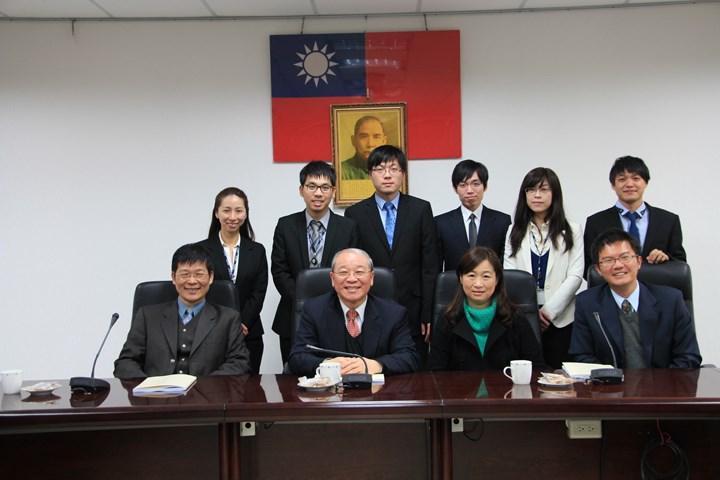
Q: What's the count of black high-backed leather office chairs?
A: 4